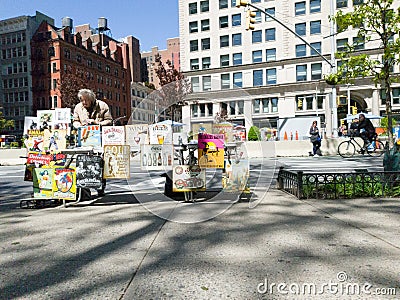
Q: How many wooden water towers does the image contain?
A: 2